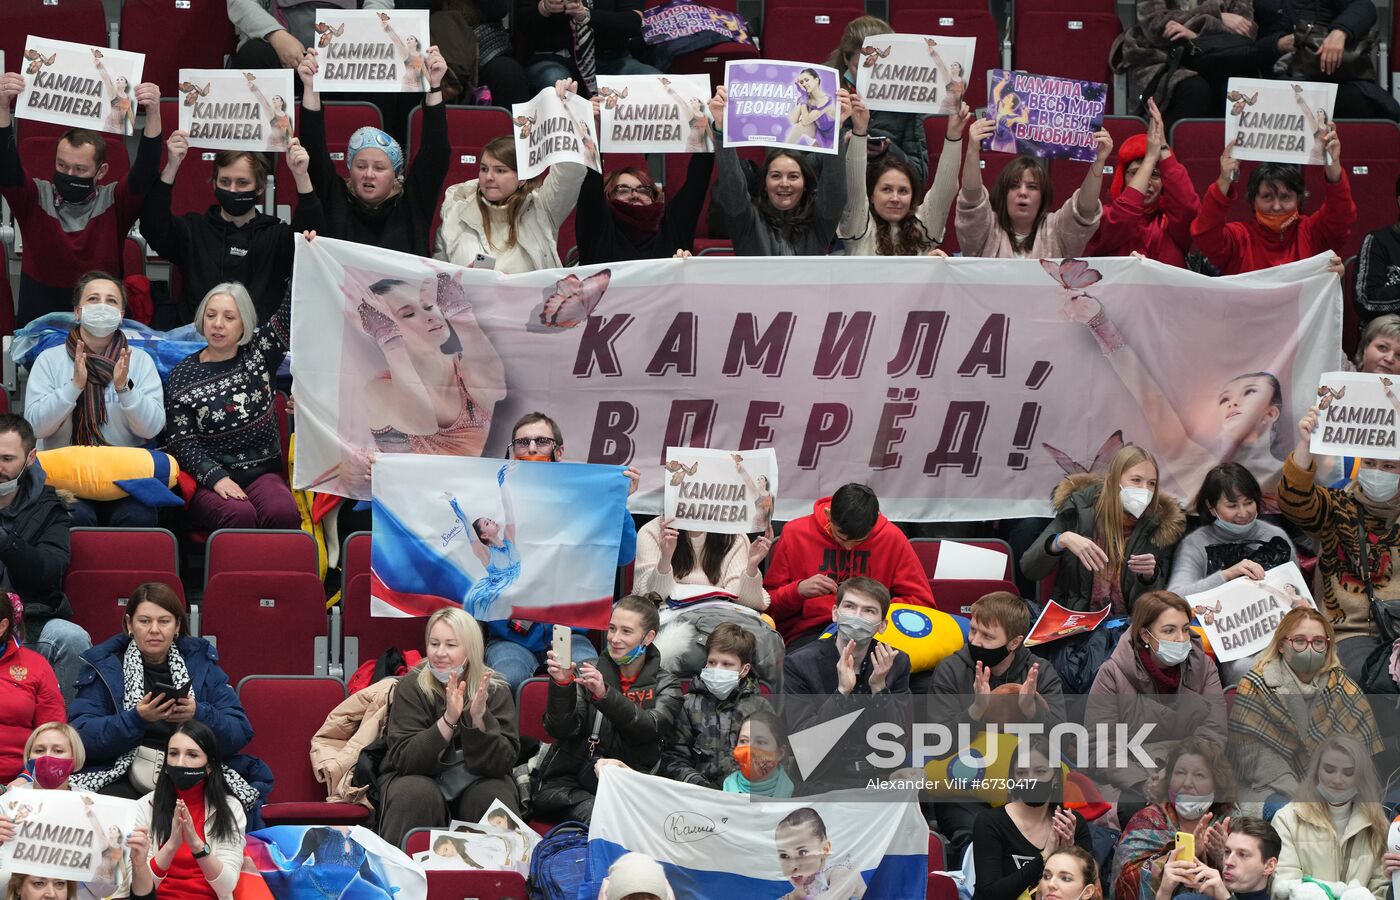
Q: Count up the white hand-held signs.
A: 11